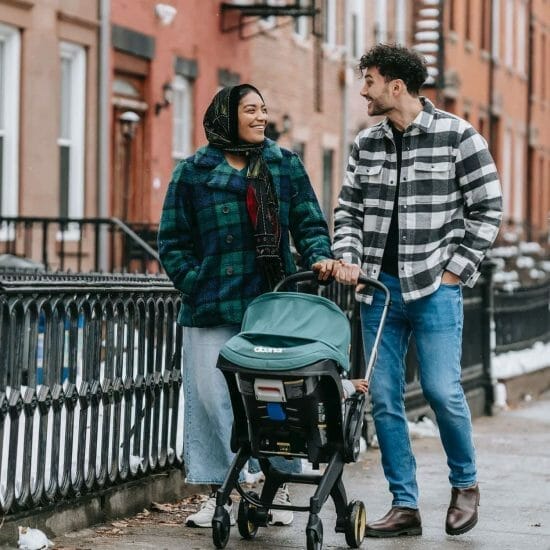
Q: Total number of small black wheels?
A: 2